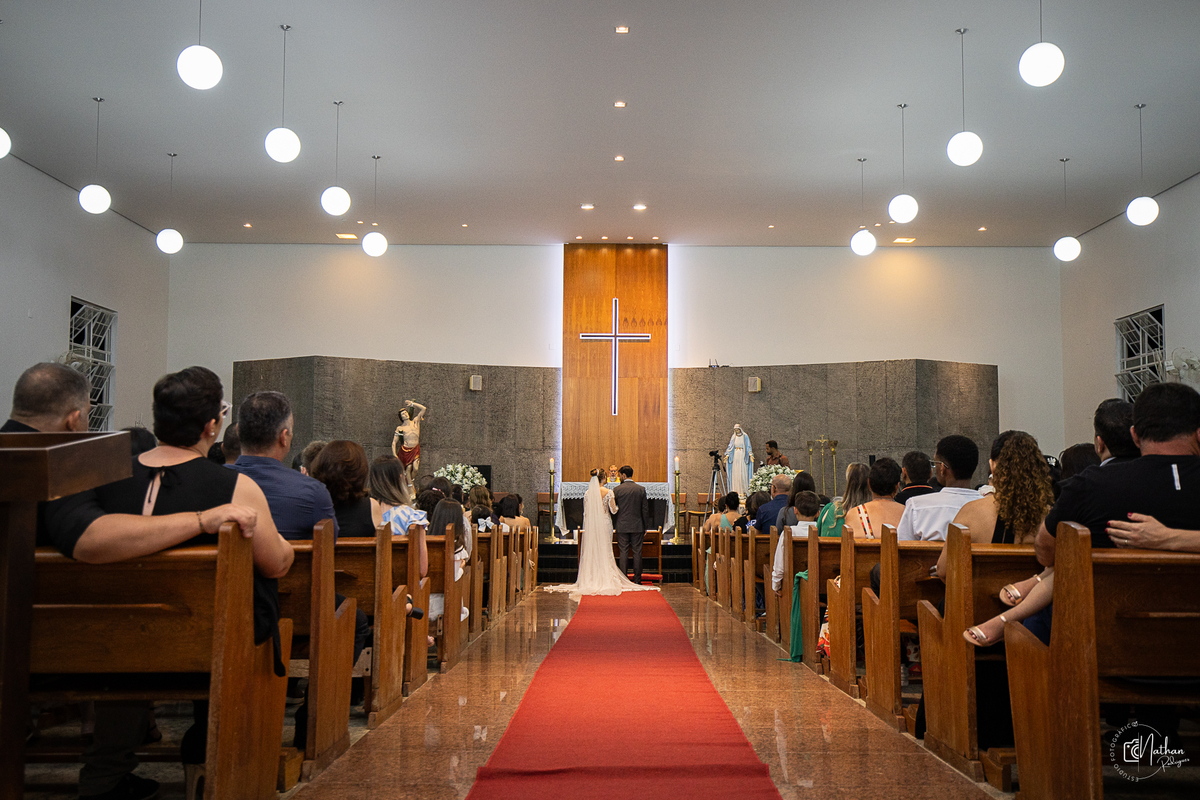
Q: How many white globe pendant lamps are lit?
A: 13